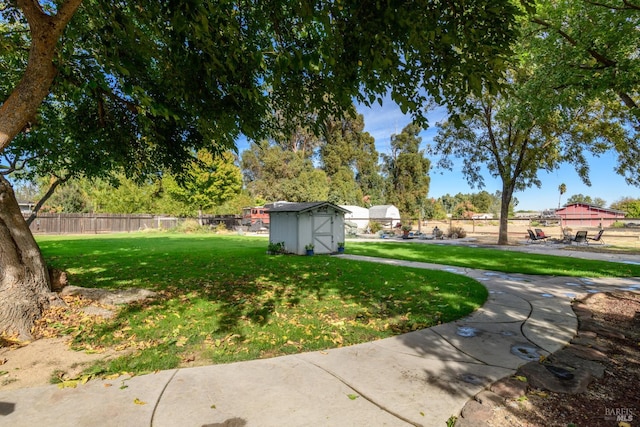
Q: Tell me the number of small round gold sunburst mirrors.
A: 0